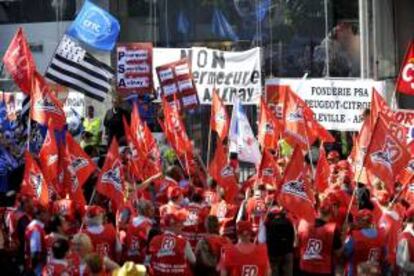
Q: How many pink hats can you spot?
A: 0